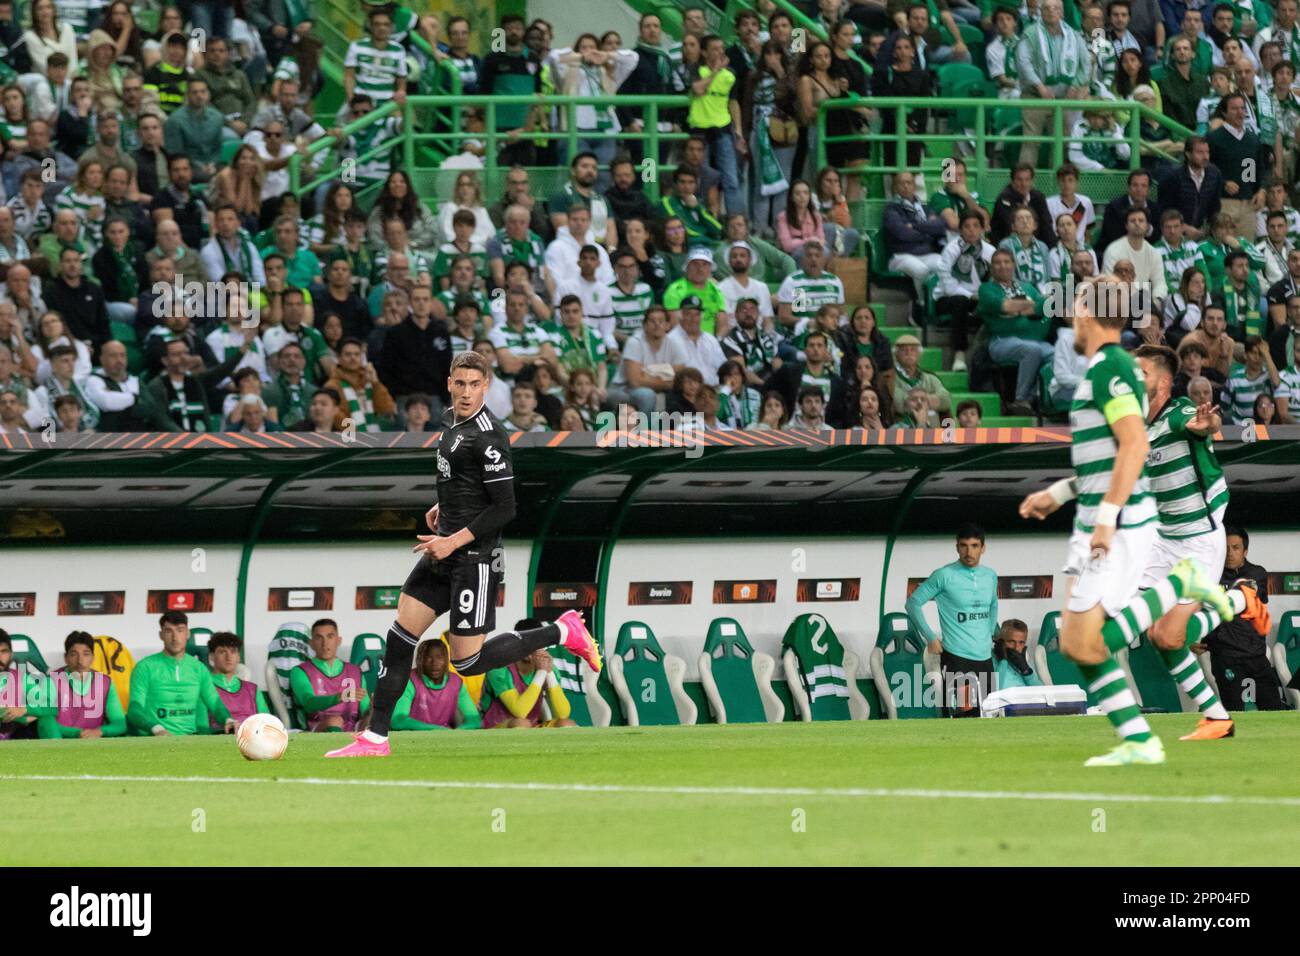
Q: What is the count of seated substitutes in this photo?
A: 7